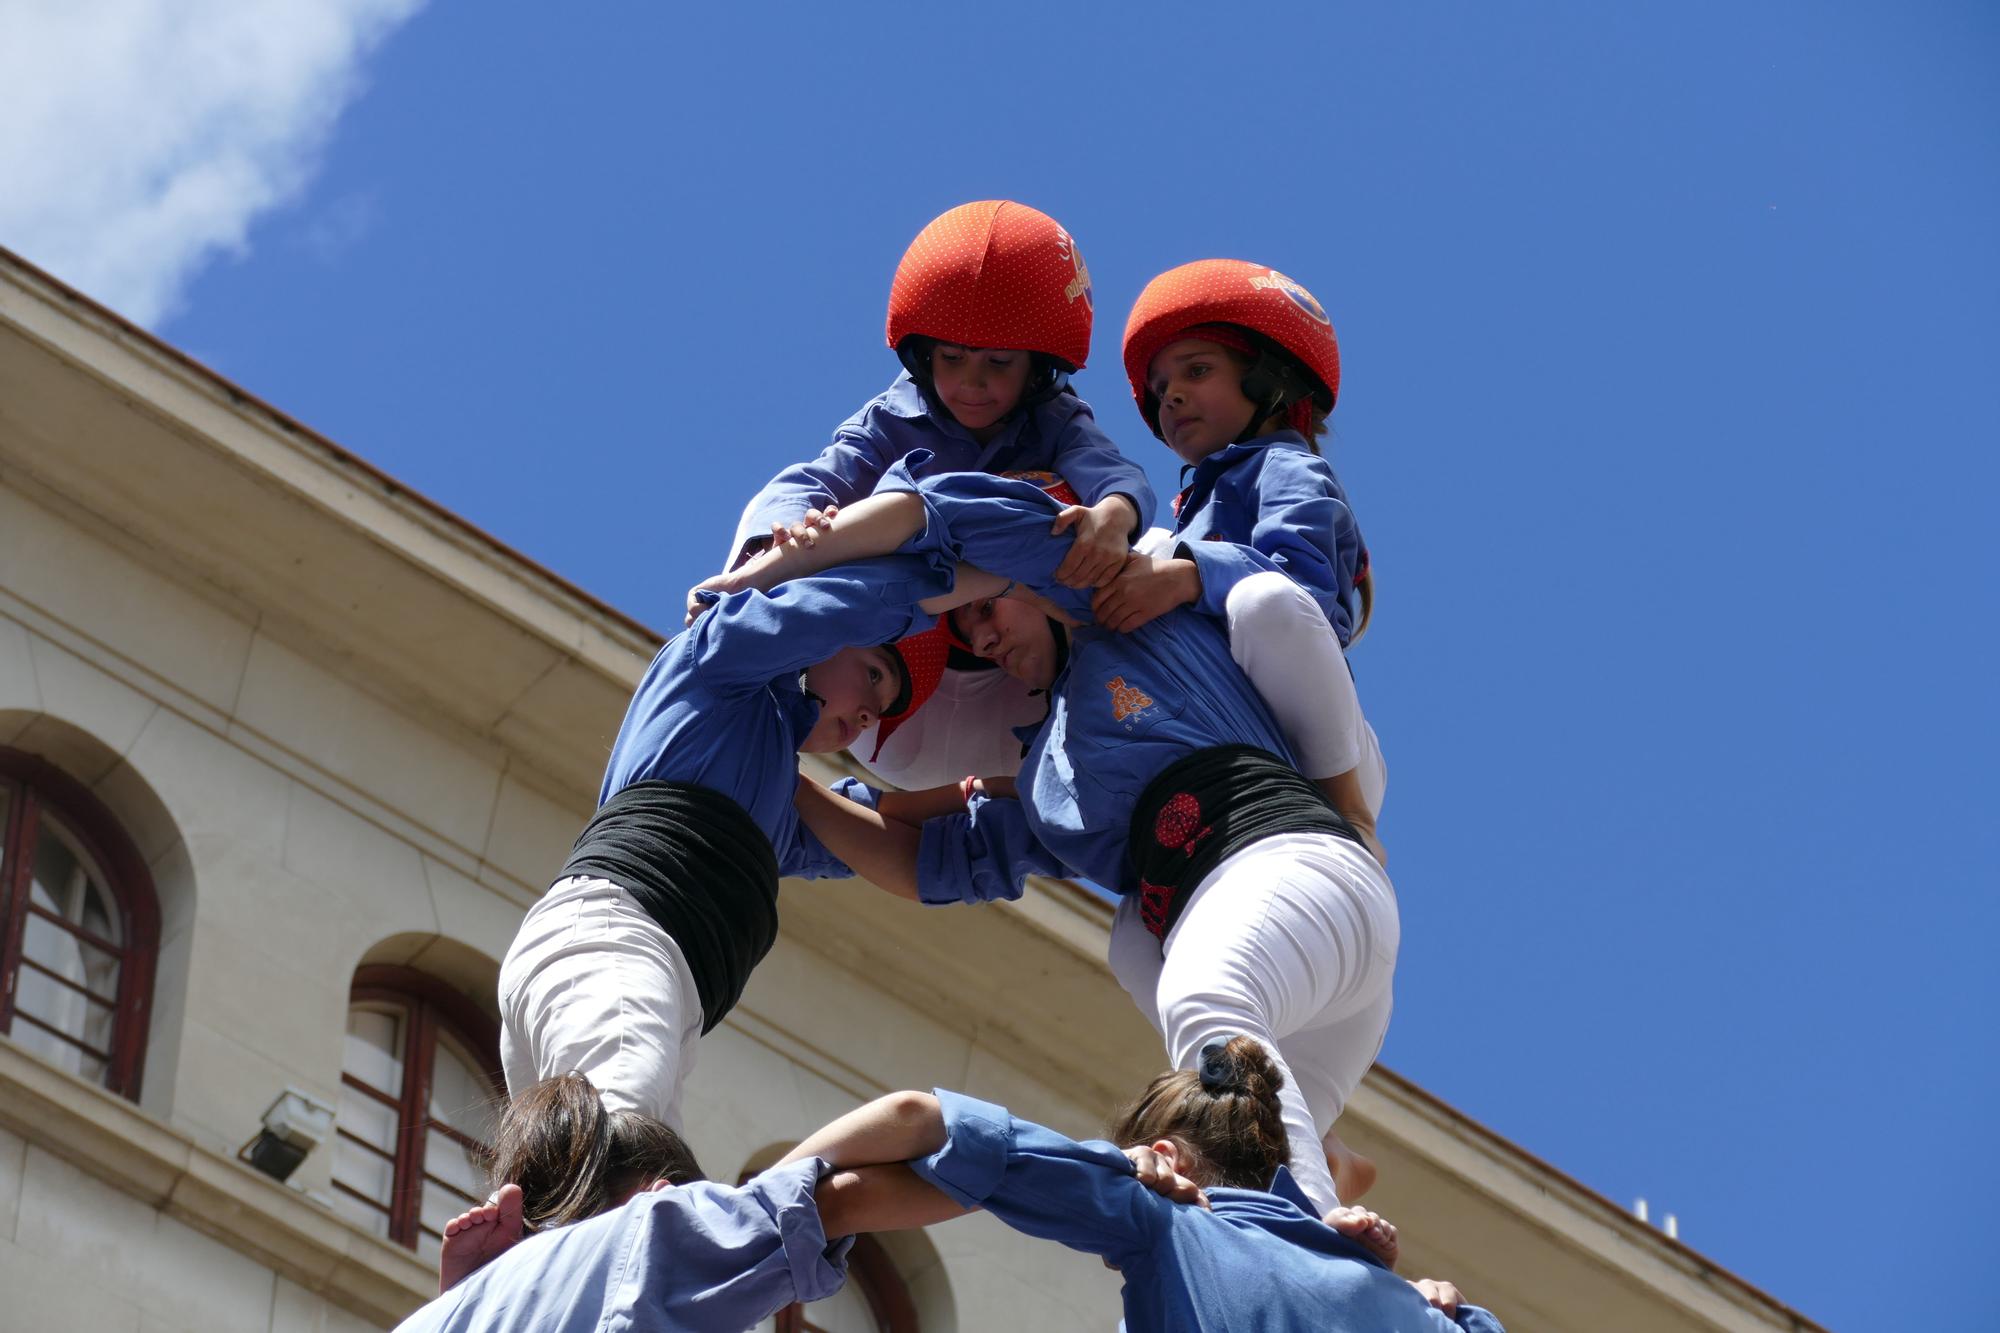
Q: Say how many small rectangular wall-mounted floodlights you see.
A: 1